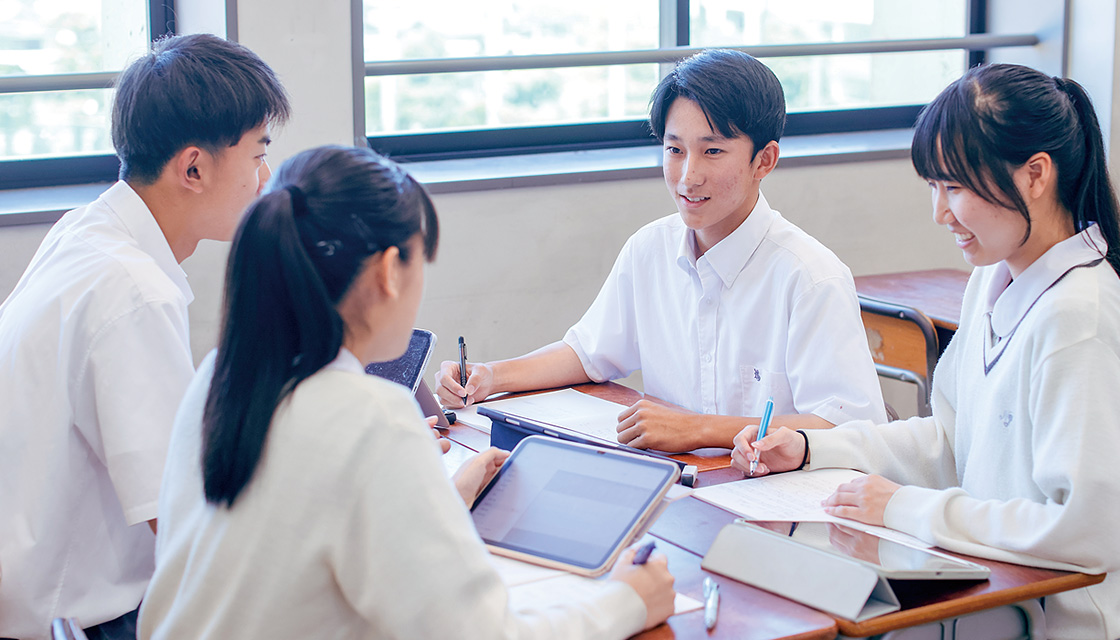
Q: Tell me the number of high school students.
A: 4